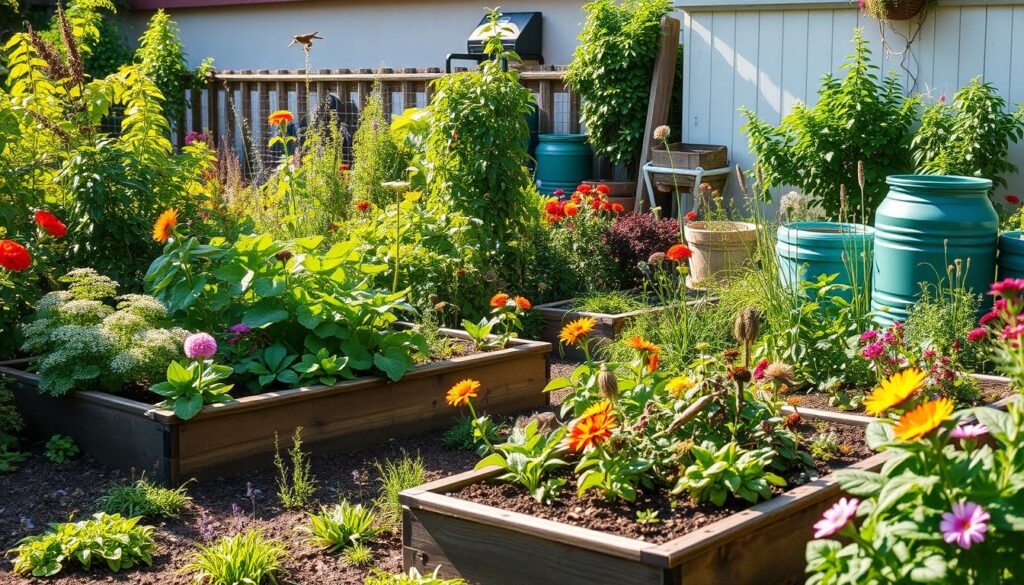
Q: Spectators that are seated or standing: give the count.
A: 0